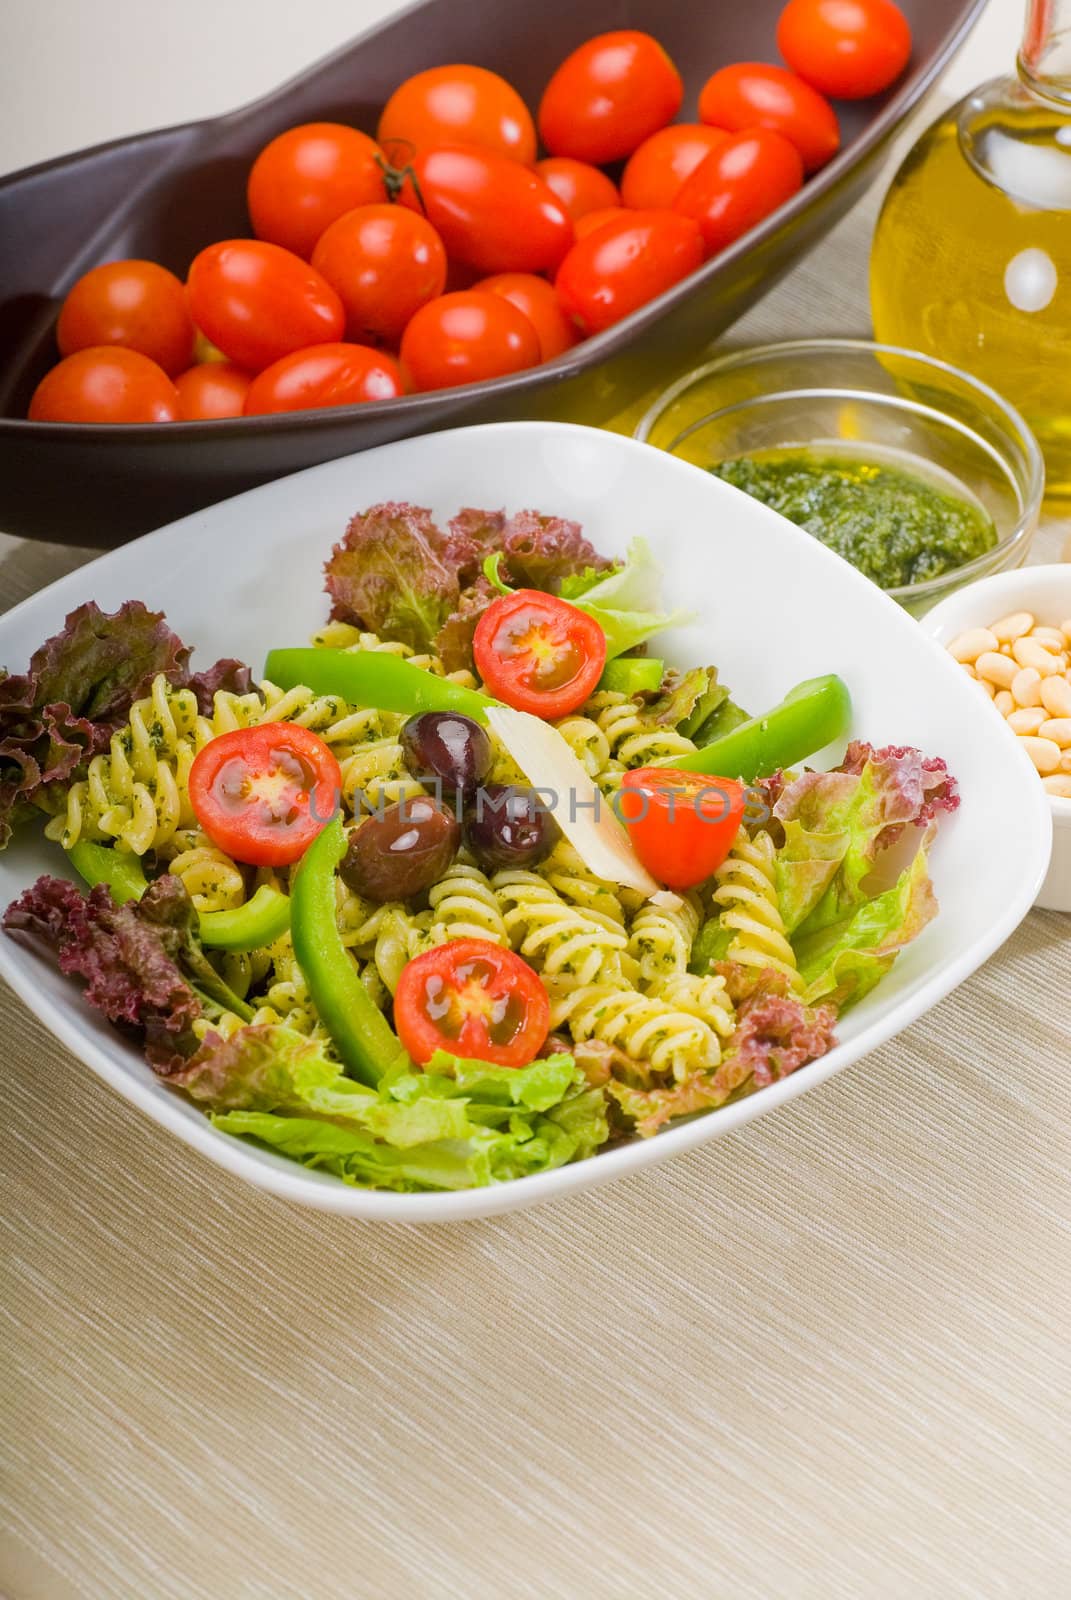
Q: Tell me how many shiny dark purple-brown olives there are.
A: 3